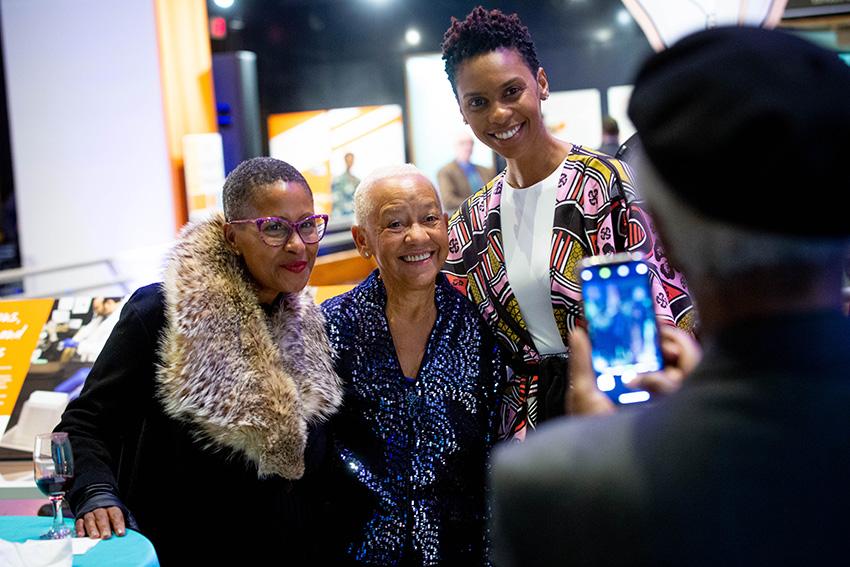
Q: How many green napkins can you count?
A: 0